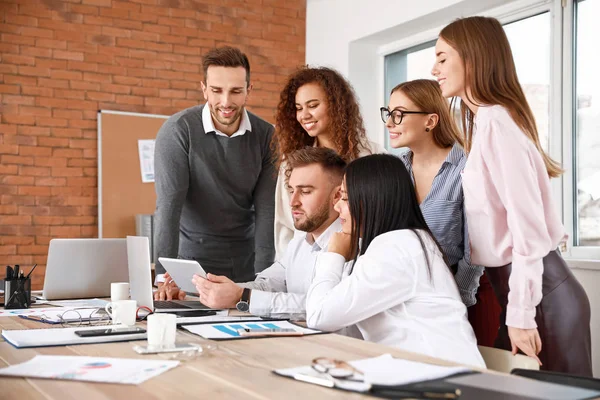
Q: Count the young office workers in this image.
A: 6